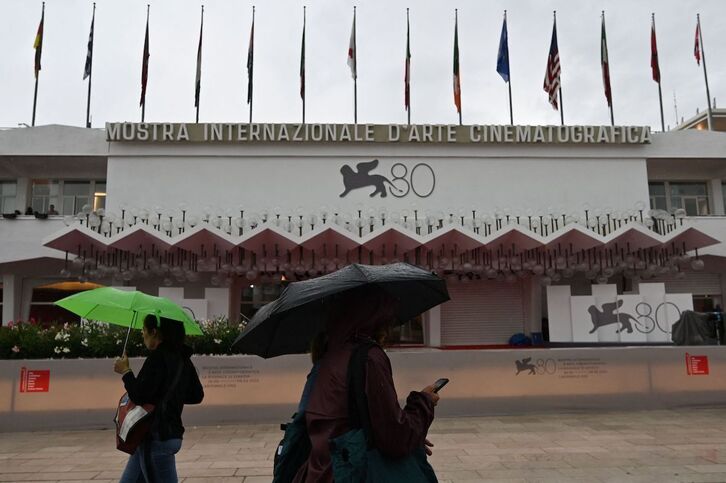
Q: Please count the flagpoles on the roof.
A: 14